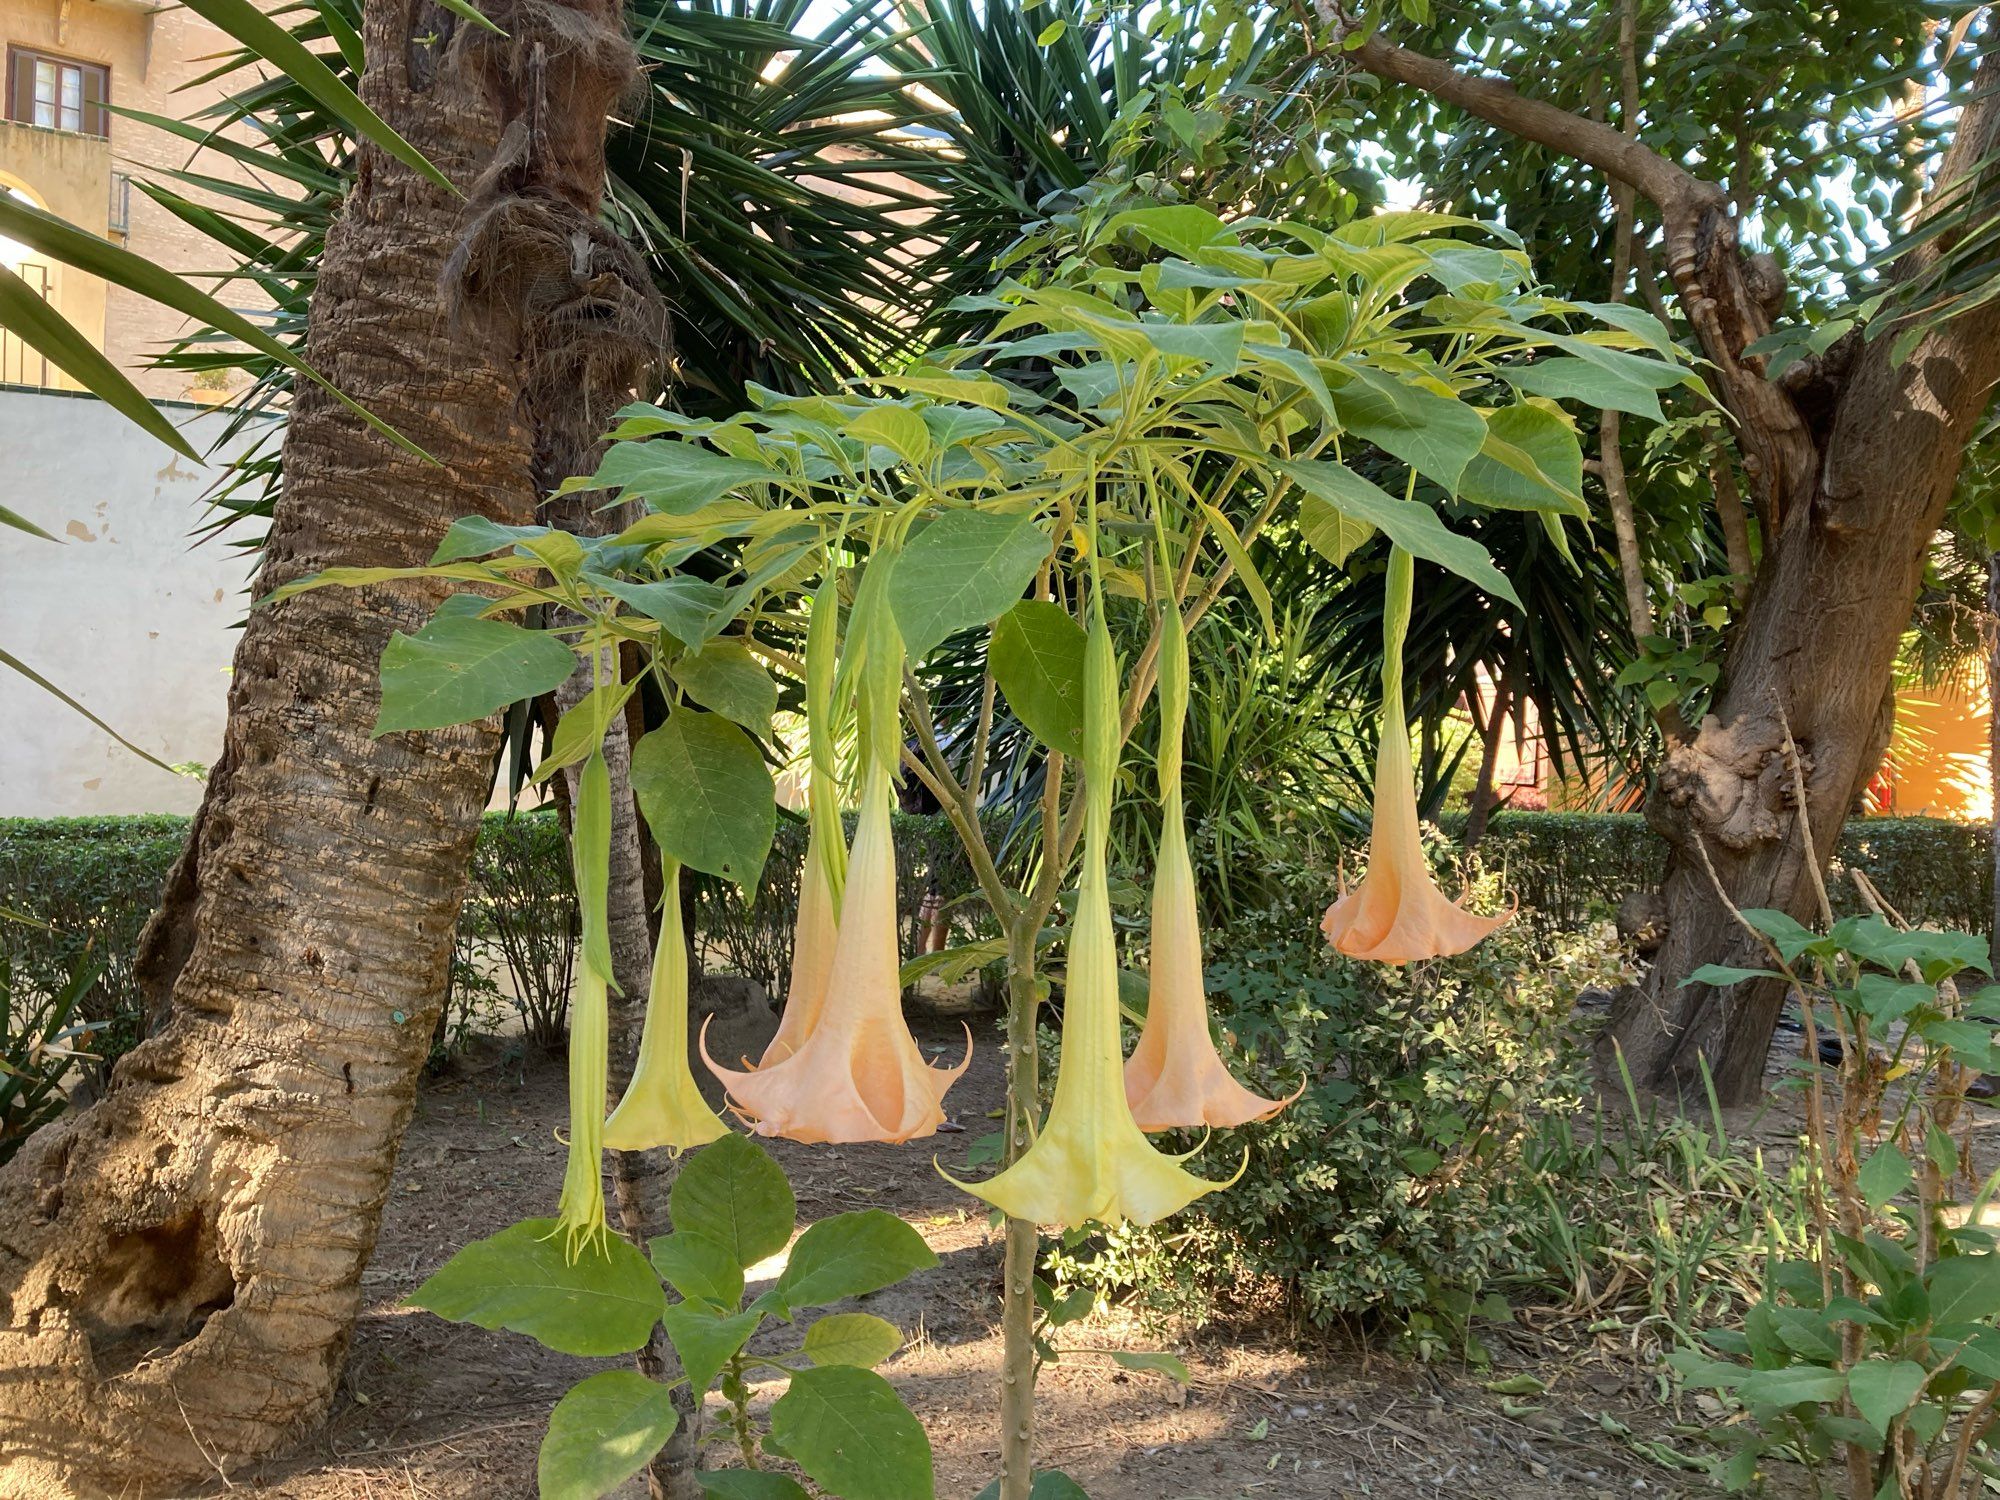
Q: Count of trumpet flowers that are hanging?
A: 7